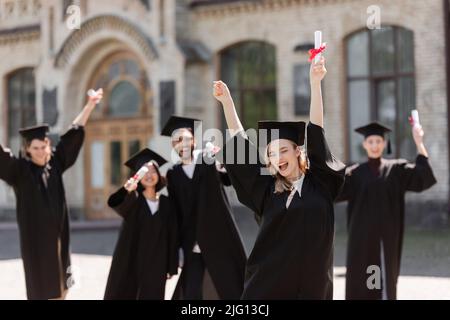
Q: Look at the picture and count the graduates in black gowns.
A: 5